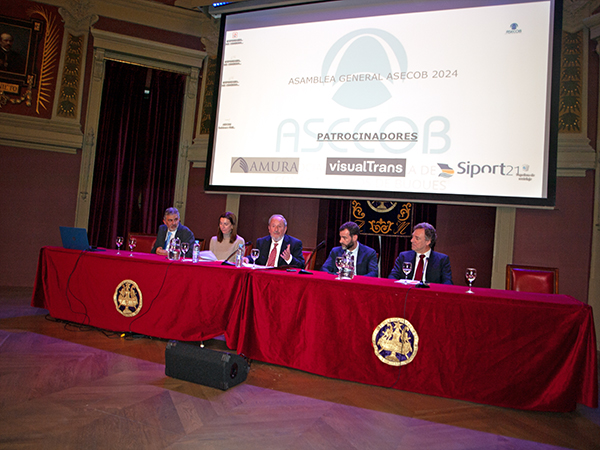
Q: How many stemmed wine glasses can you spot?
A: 7